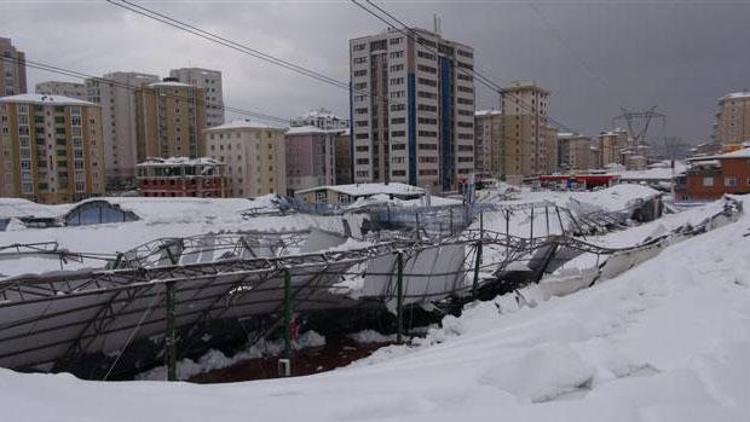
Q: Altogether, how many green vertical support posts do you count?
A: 4